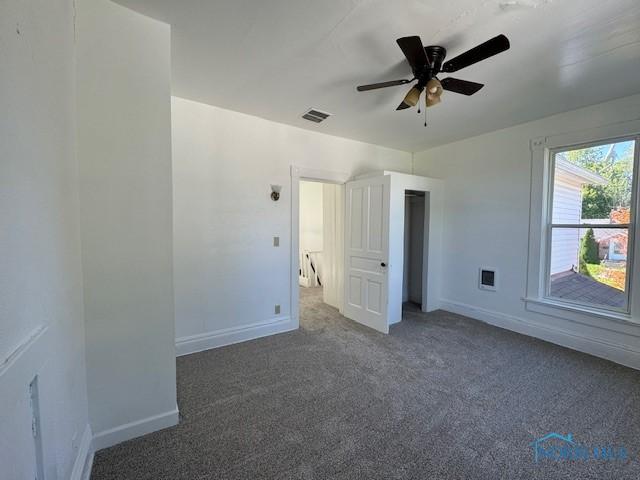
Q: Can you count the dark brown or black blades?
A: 5